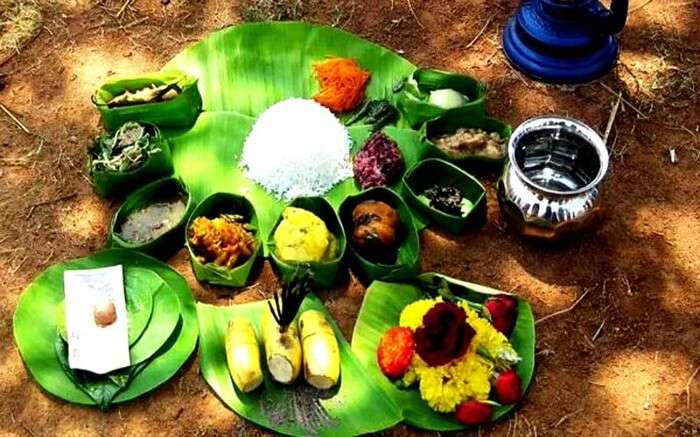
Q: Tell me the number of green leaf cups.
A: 9